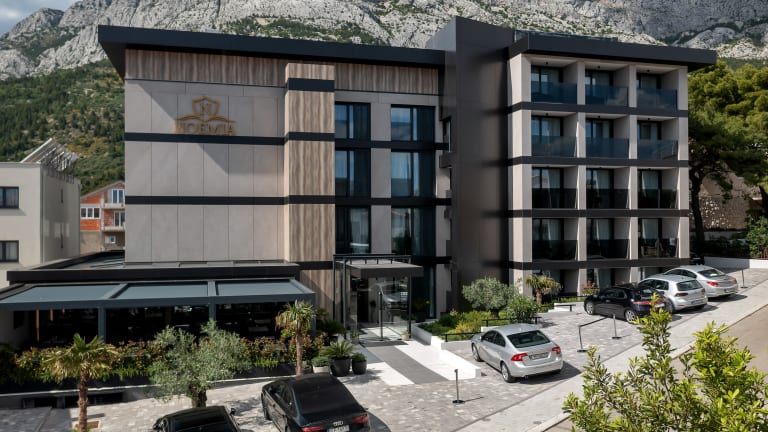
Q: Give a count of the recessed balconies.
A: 12